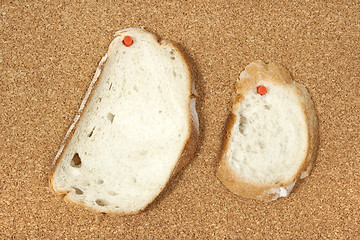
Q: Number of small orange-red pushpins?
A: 2